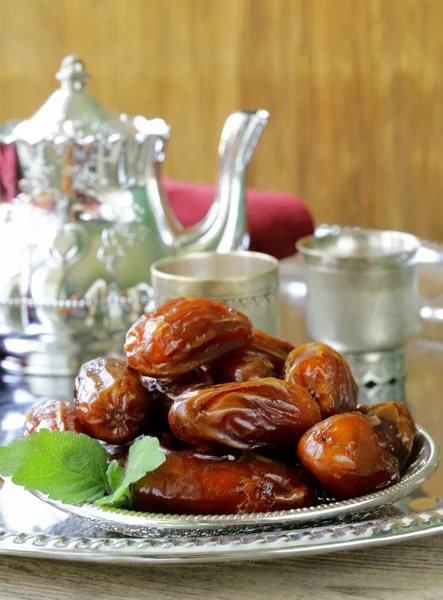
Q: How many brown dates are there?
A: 11